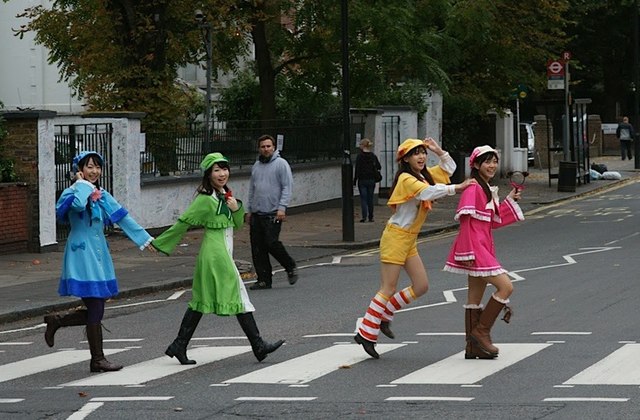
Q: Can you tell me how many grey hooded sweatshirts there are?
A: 1